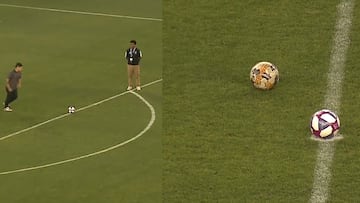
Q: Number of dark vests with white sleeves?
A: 1